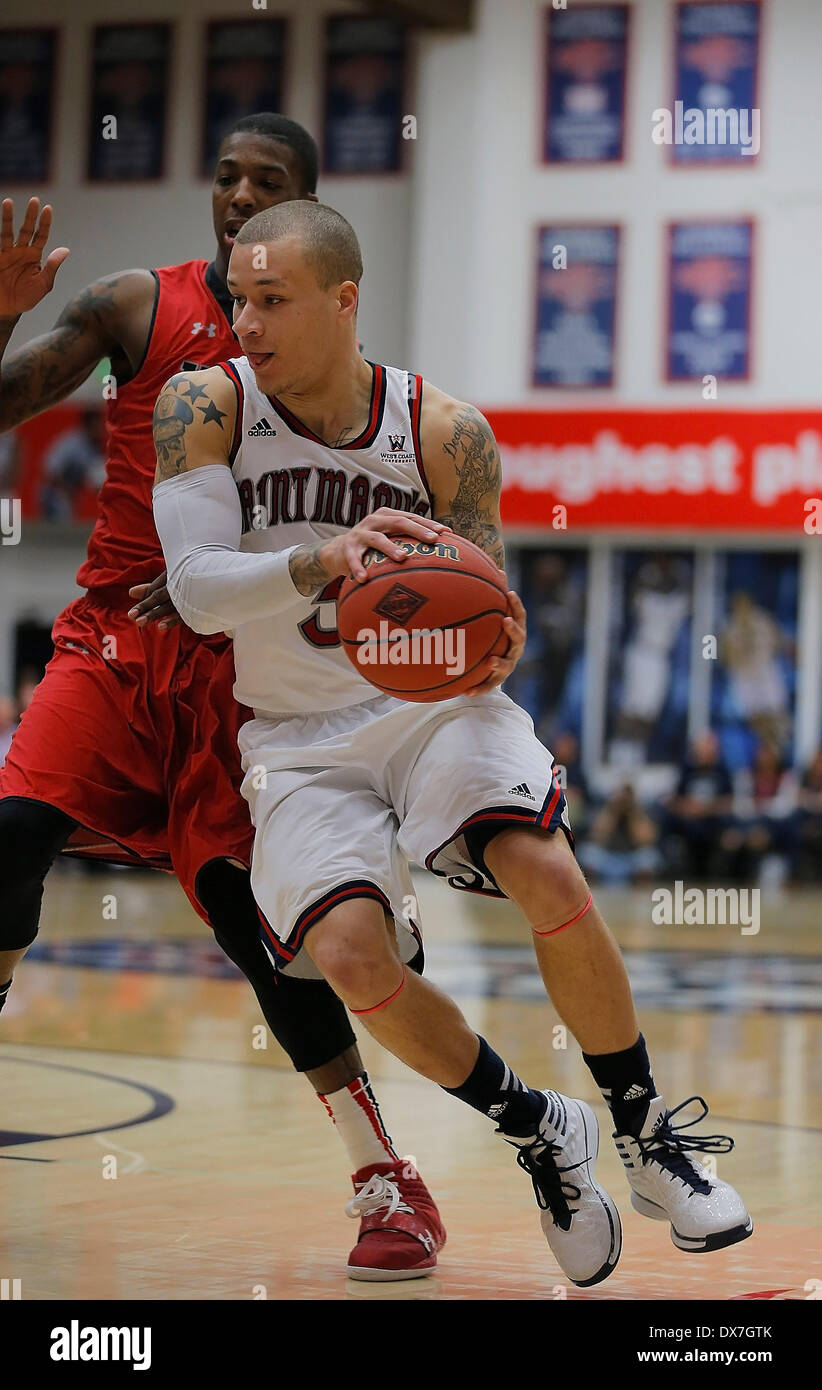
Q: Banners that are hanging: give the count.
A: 8